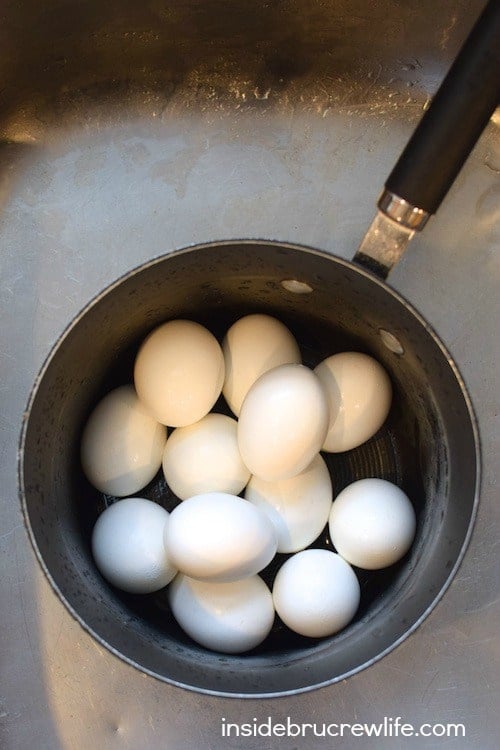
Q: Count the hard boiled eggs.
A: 12